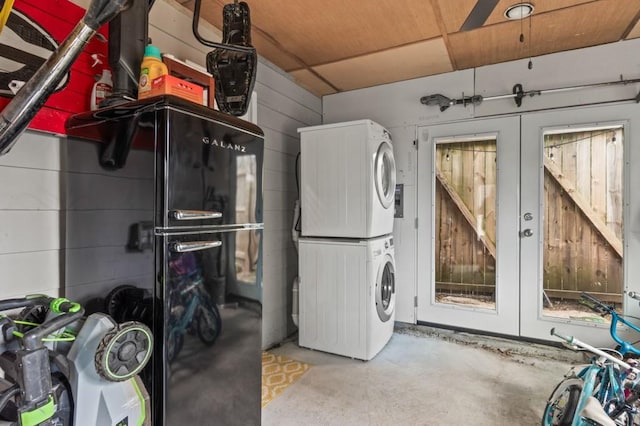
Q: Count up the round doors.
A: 2